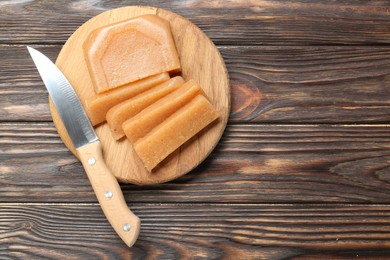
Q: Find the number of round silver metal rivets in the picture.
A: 3